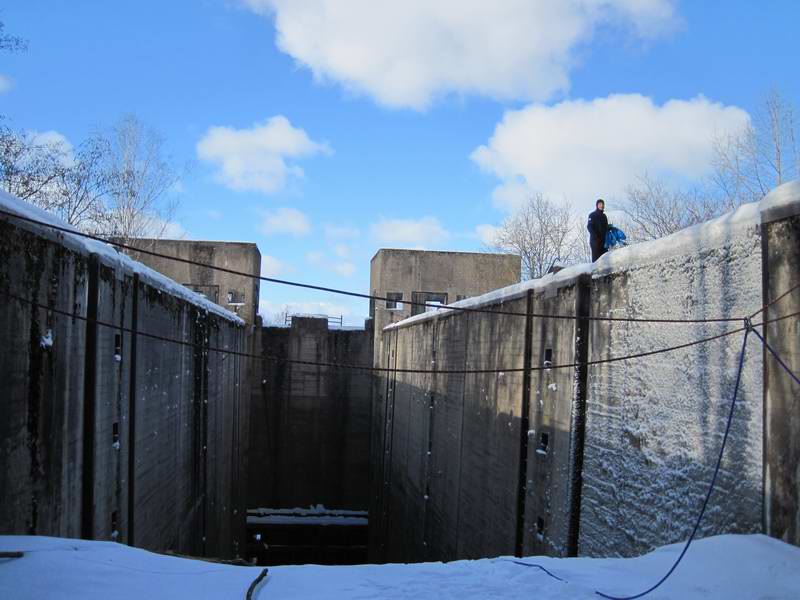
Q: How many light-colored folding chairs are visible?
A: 0